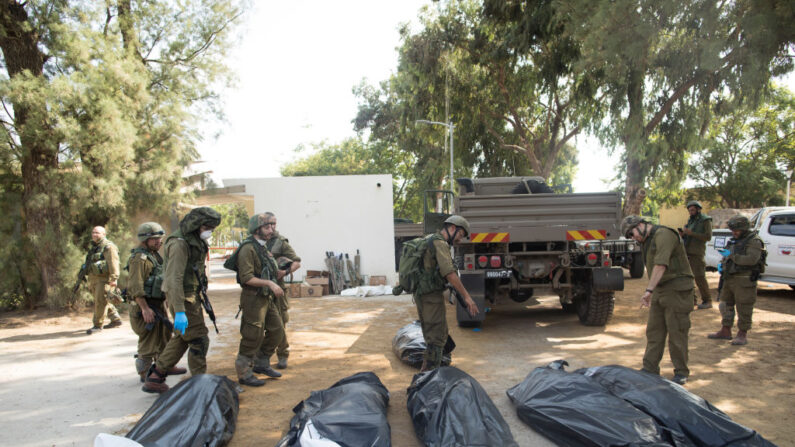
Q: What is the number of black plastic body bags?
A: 6